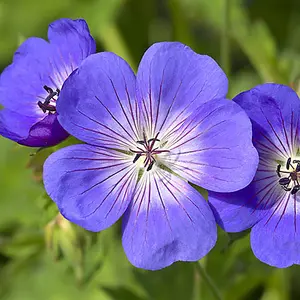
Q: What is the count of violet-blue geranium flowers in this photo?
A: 3